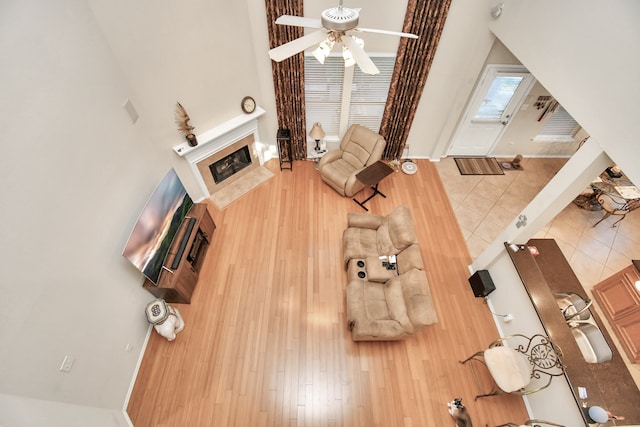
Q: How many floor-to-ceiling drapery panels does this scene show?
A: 2